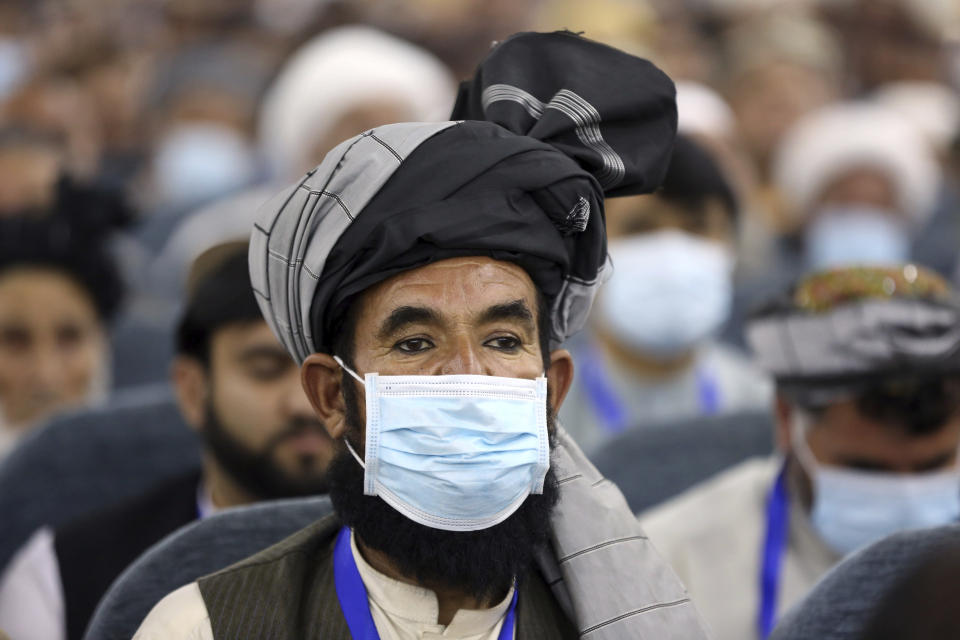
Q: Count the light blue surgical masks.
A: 5